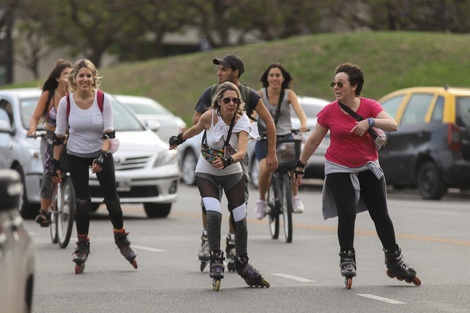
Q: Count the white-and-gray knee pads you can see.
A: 2